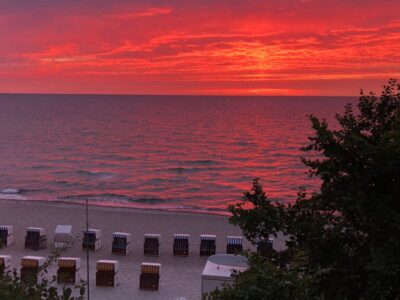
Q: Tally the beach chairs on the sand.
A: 15